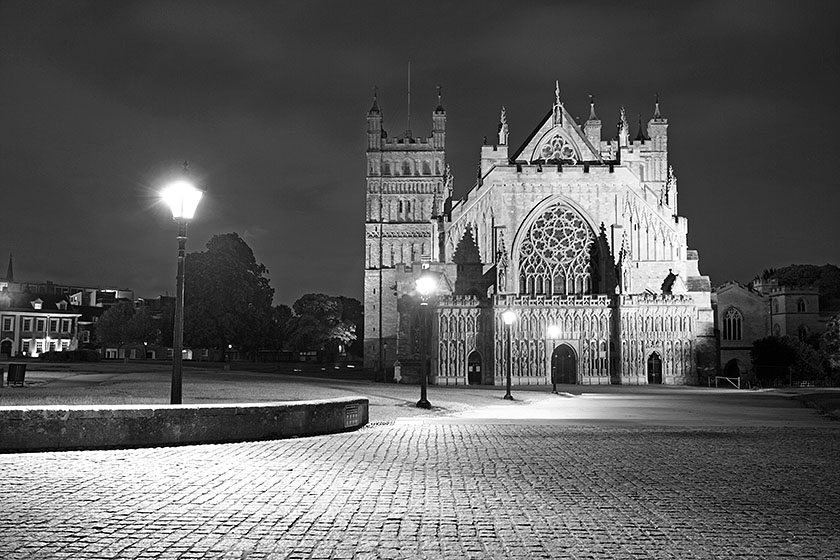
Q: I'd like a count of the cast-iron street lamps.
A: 4